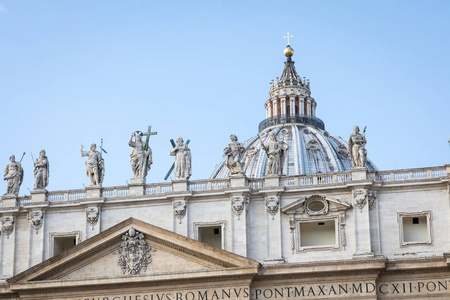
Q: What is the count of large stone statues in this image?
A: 8